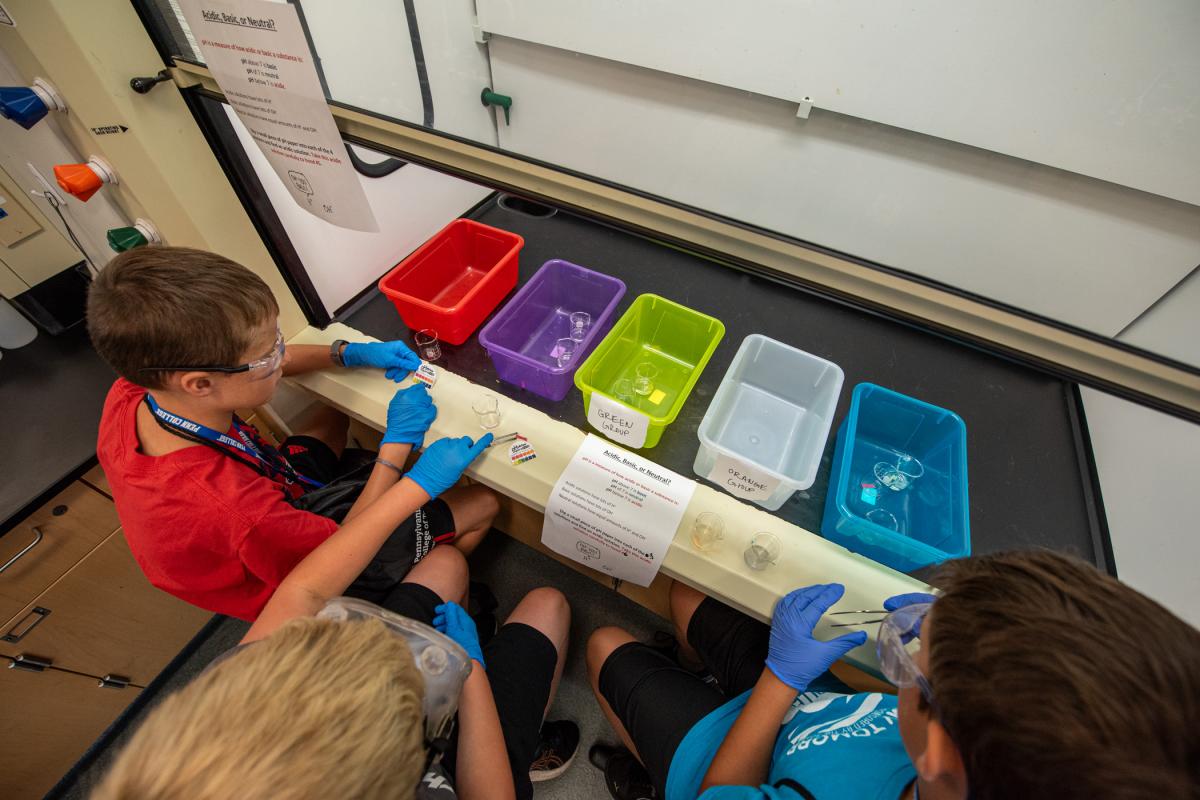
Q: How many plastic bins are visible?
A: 5